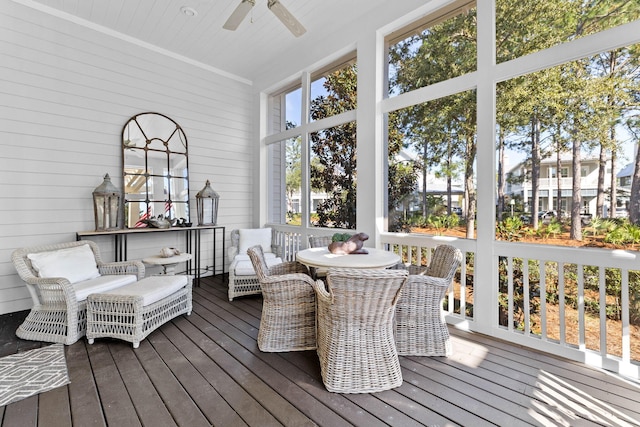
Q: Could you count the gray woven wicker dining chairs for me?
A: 4